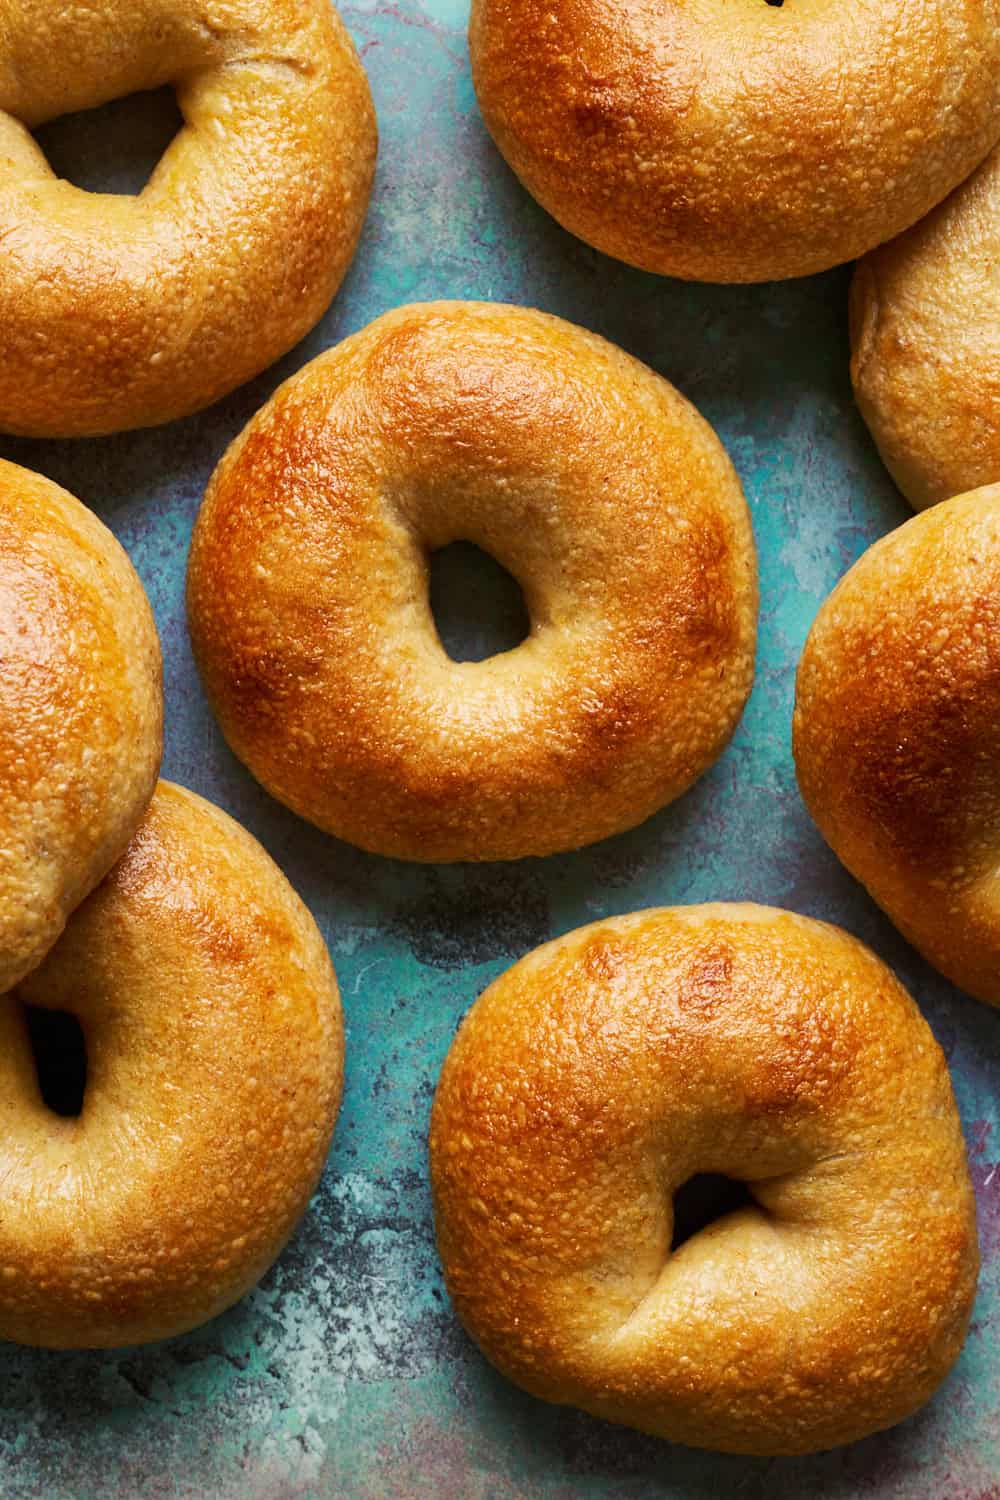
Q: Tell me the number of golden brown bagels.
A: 8